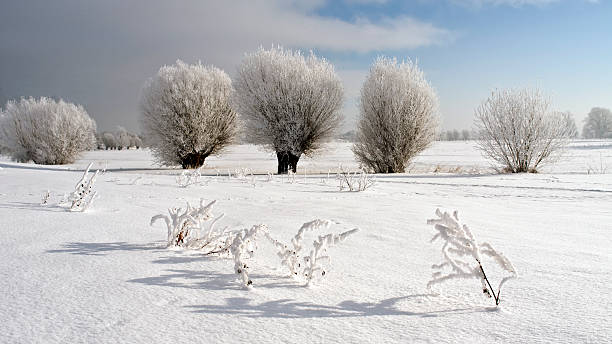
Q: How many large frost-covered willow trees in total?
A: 5